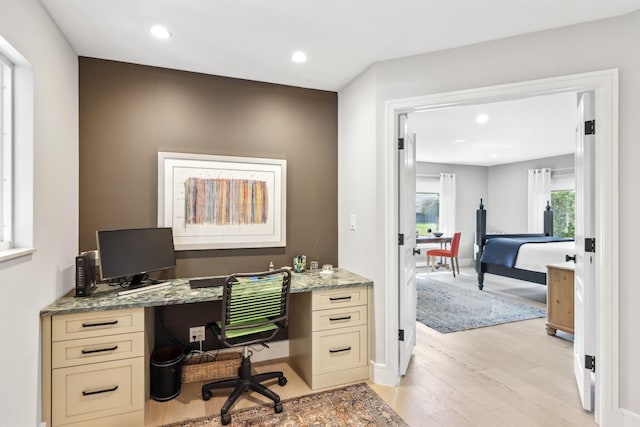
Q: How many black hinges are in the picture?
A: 6